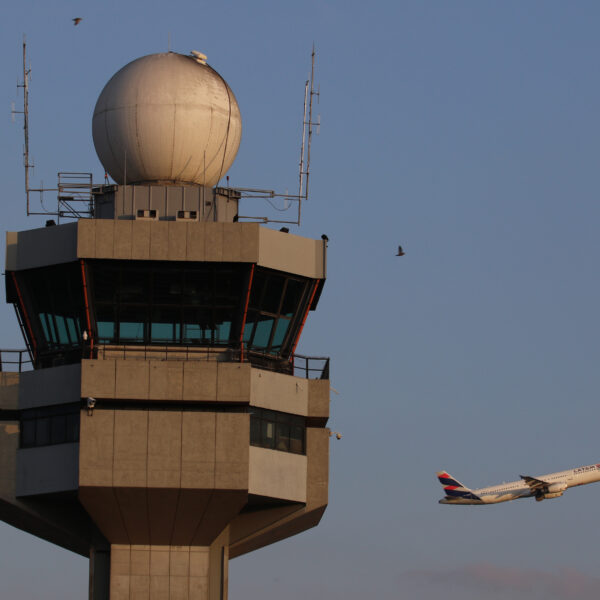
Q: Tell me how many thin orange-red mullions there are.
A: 4